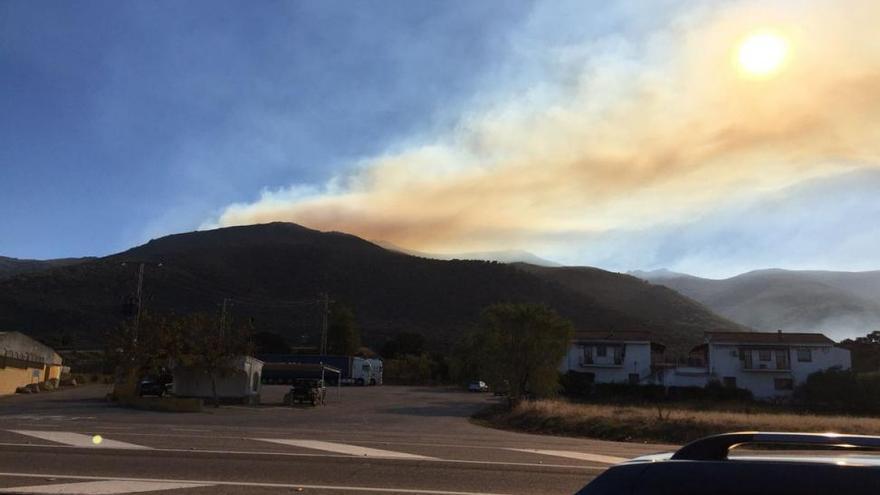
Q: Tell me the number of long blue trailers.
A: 1